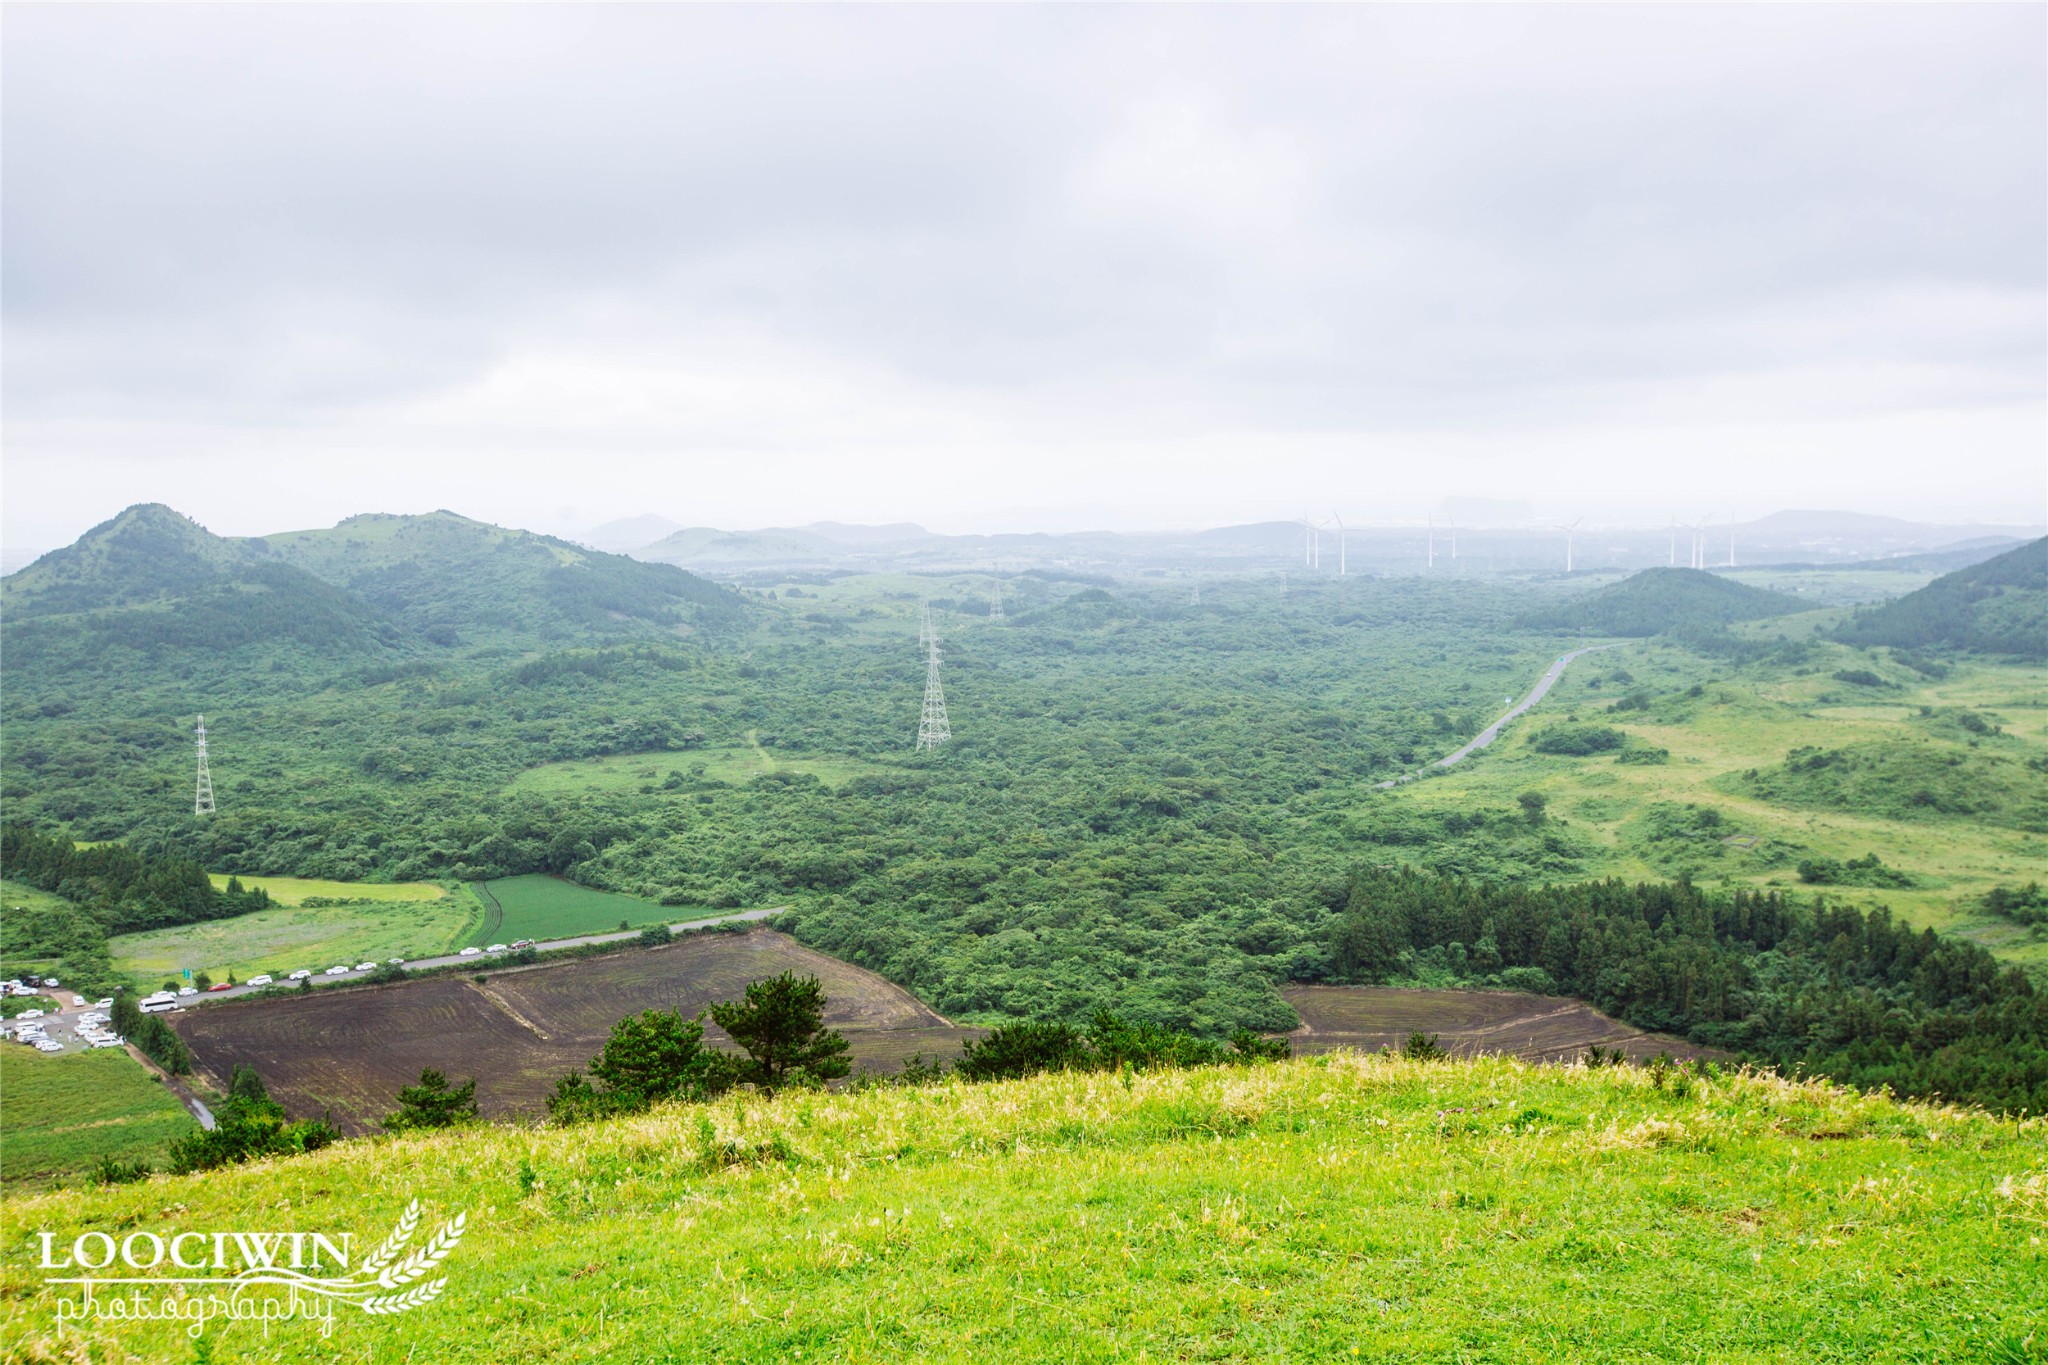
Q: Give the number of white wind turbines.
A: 10